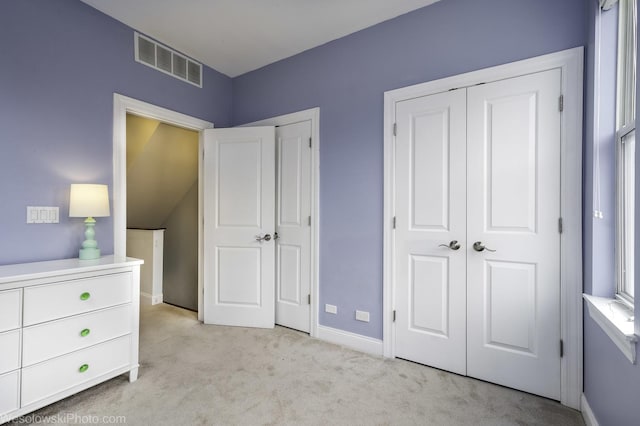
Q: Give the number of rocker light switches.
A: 3